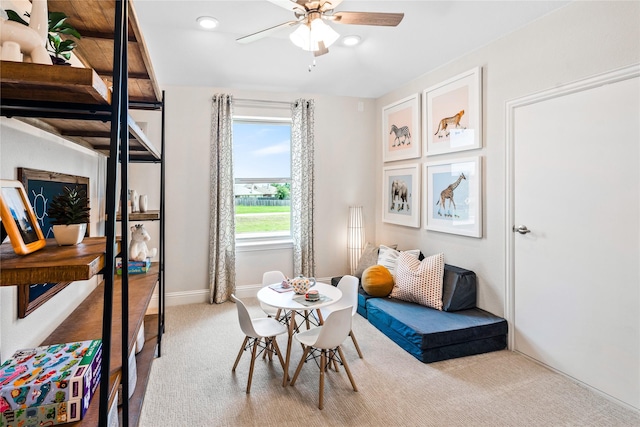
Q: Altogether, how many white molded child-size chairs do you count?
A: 4